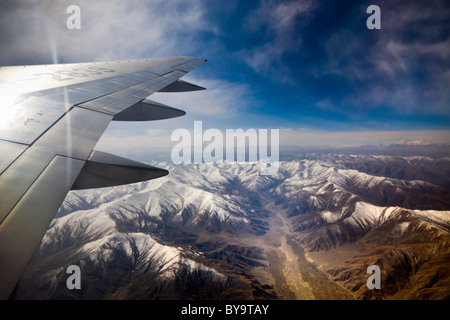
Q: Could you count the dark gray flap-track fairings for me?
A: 3